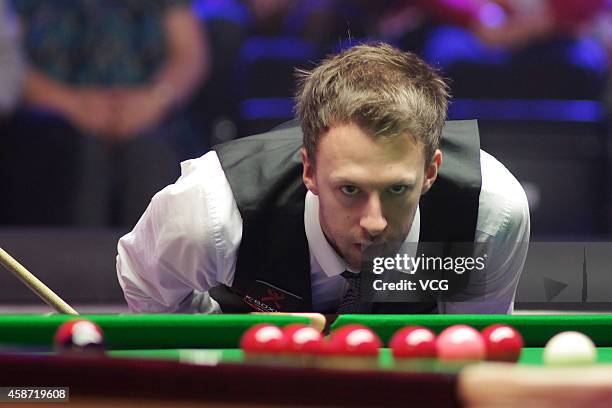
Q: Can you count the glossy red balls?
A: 6